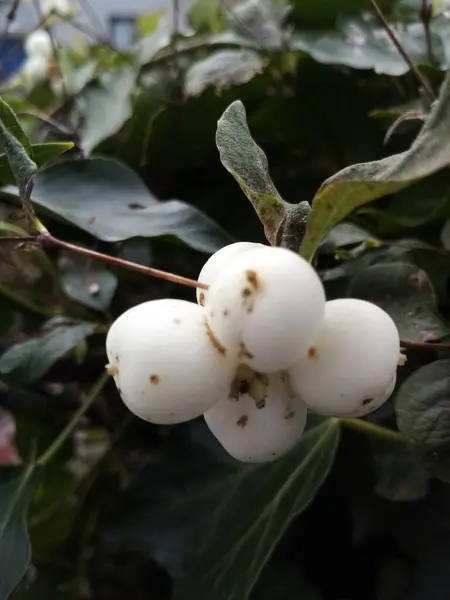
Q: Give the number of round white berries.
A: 5